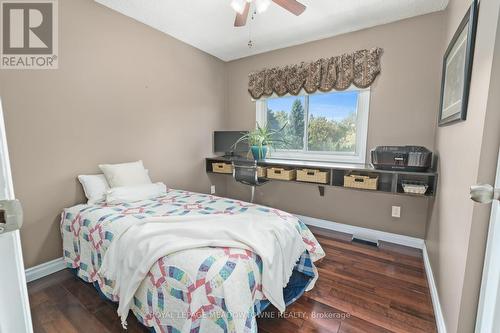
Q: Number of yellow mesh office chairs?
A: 0